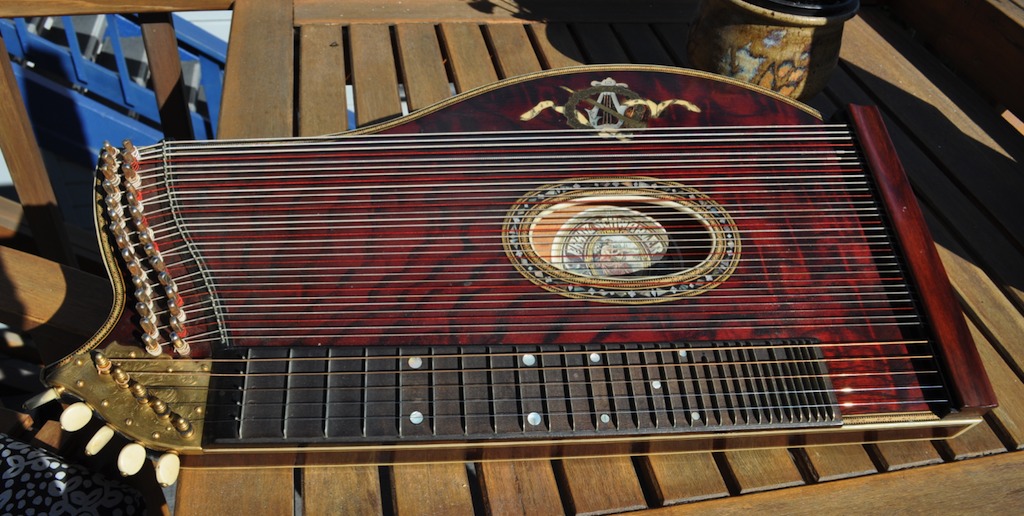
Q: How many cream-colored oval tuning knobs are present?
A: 5